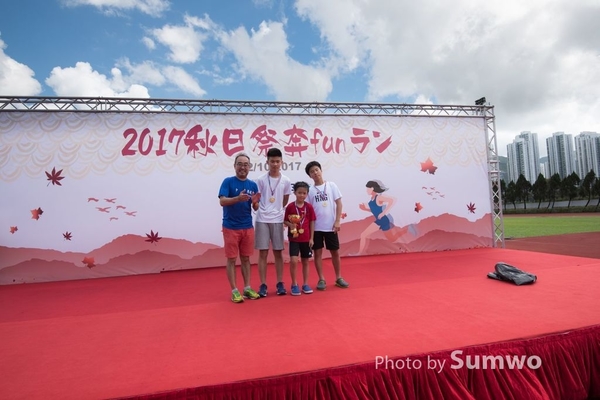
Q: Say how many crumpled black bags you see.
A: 1